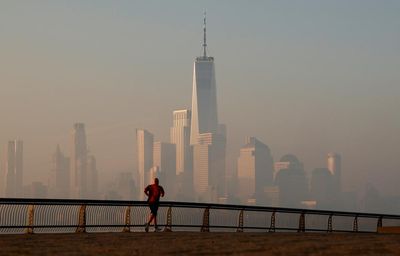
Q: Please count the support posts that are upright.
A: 11